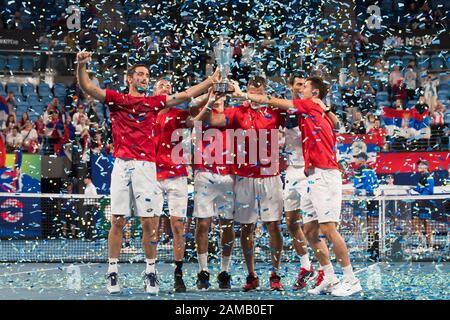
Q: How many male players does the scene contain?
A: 6